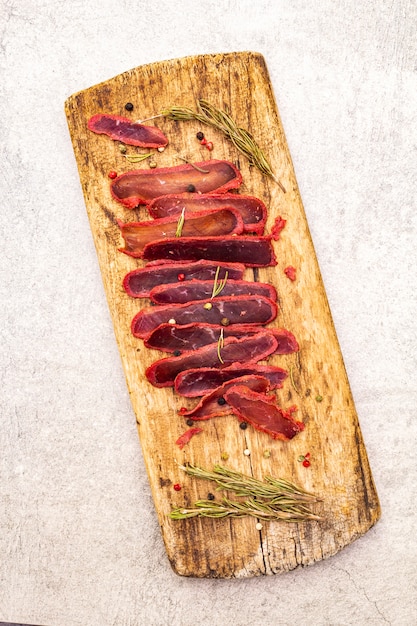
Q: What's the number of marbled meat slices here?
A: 13